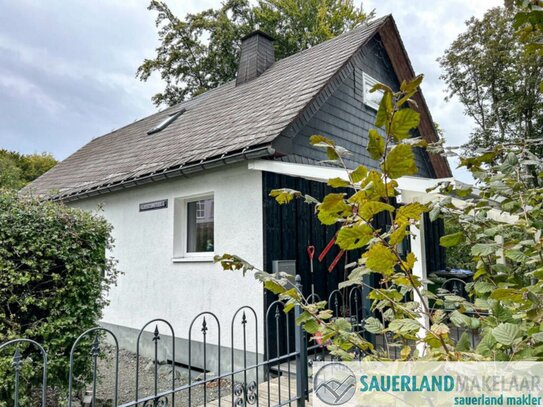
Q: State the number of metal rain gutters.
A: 1